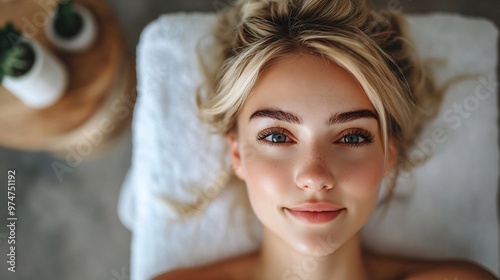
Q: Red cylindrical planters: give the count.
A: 0